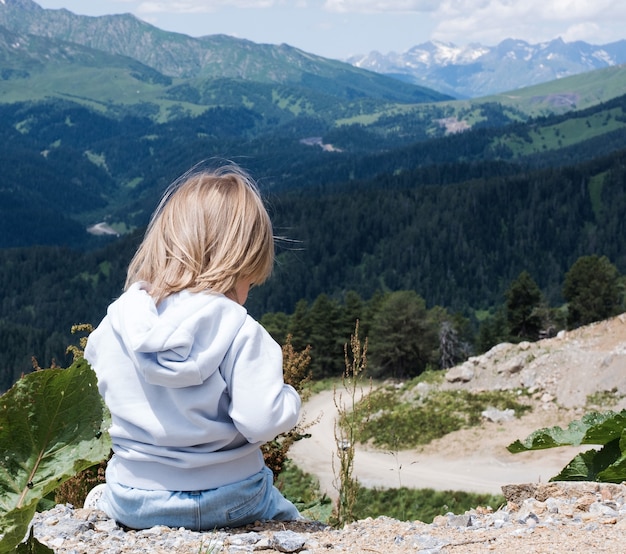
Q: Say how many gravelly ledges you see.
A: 1